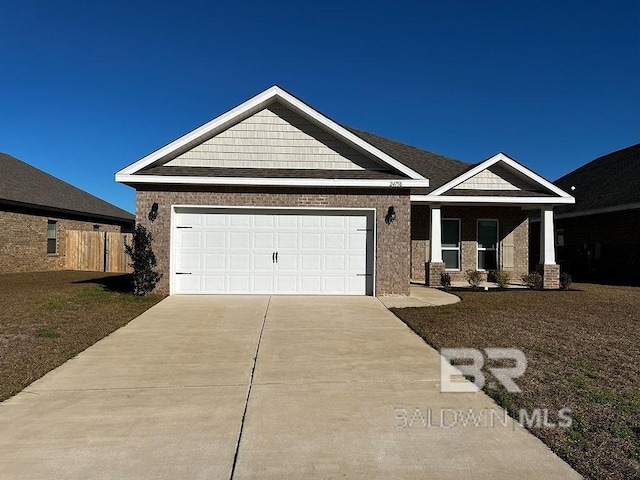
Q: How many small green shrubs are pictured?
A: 5